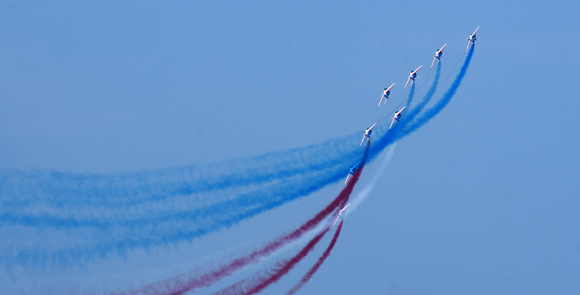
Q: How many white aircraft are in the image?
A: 8